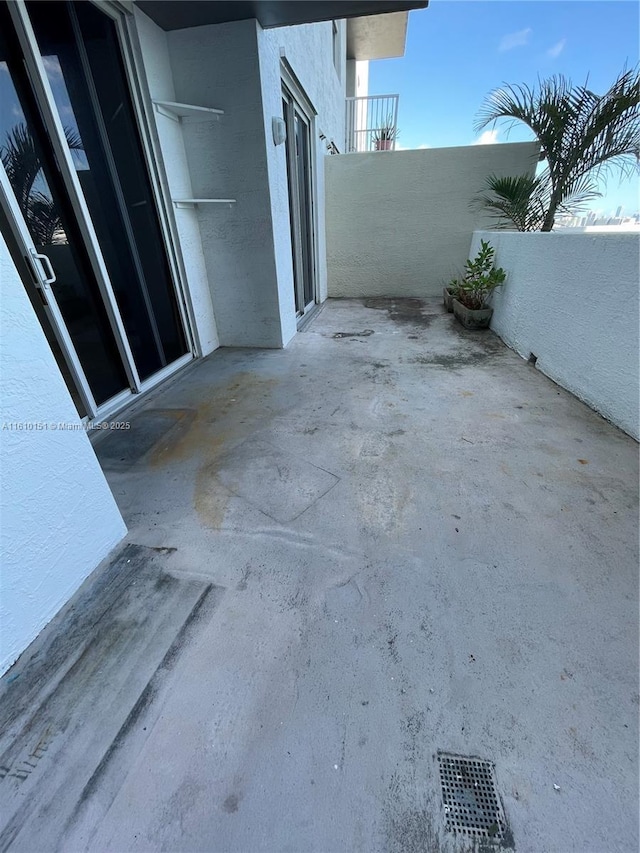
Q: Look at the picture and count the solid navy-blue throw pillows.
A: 0